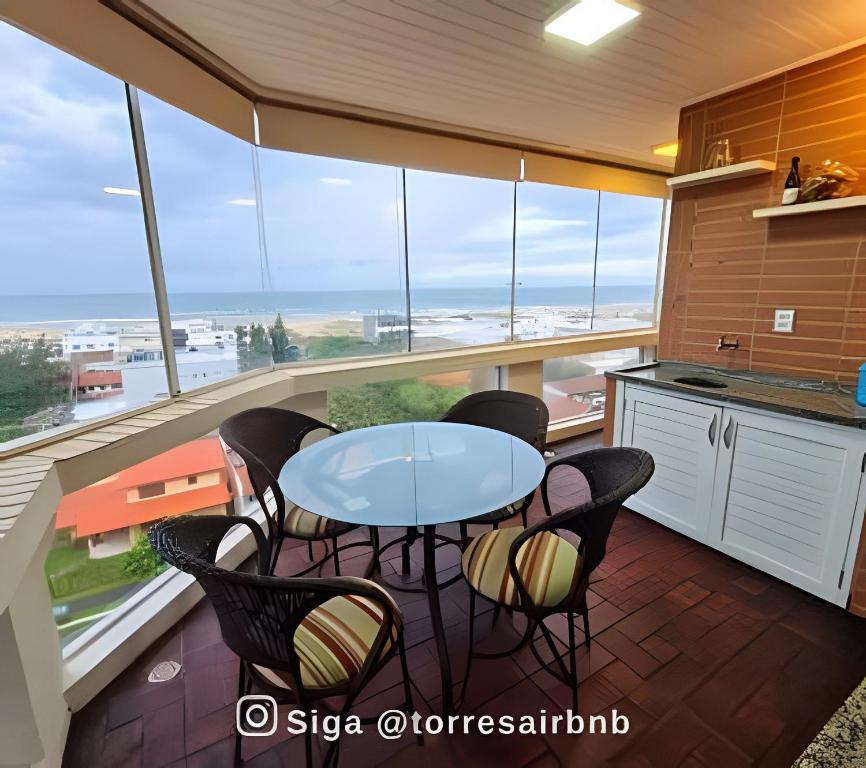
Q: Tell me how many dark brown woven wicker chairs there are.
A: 4